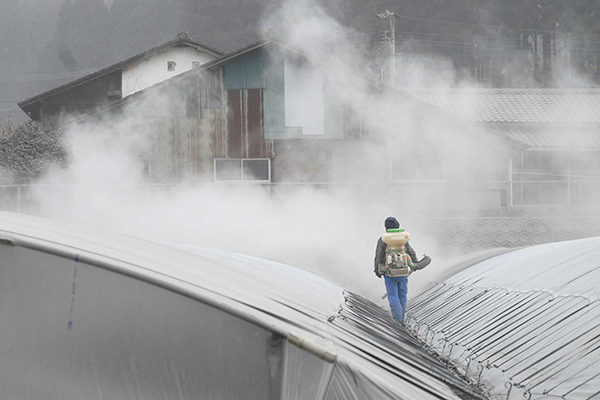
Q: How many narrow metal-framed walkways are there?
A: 1